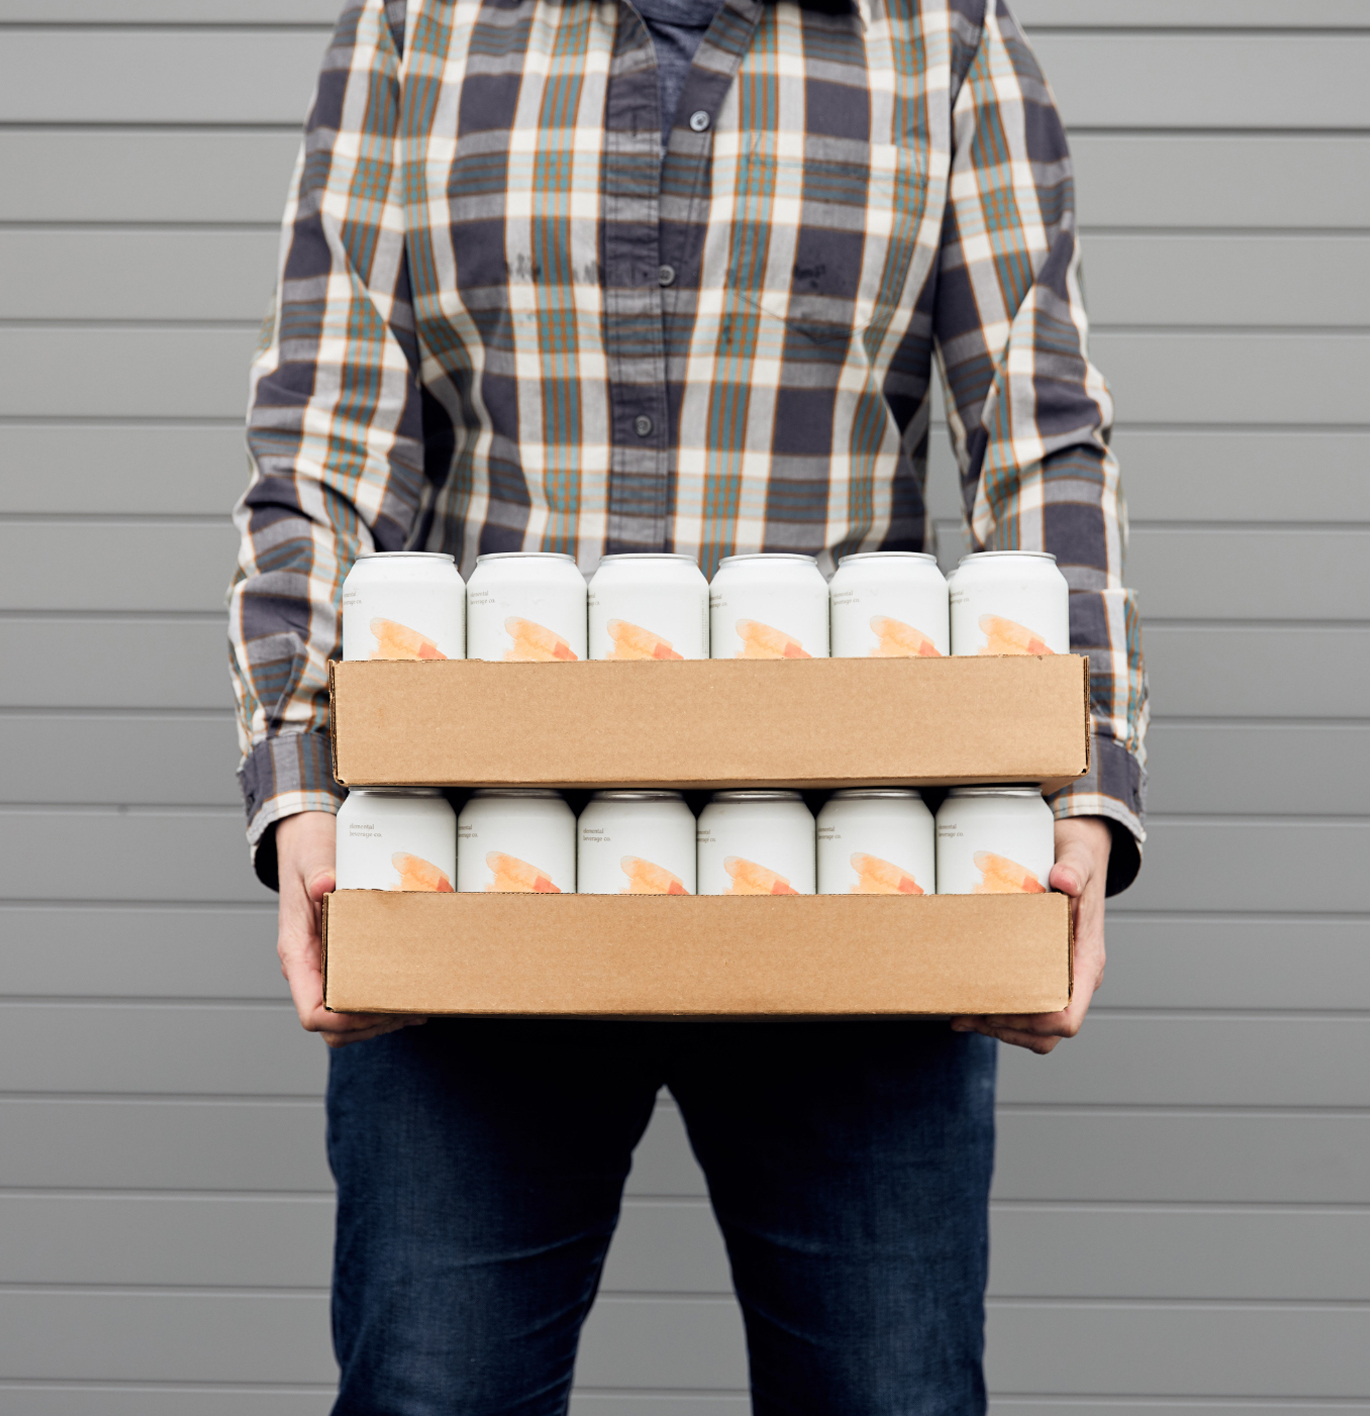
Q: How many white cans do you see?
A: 12